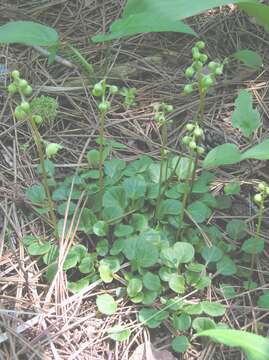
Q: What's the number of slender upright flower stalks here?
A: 6